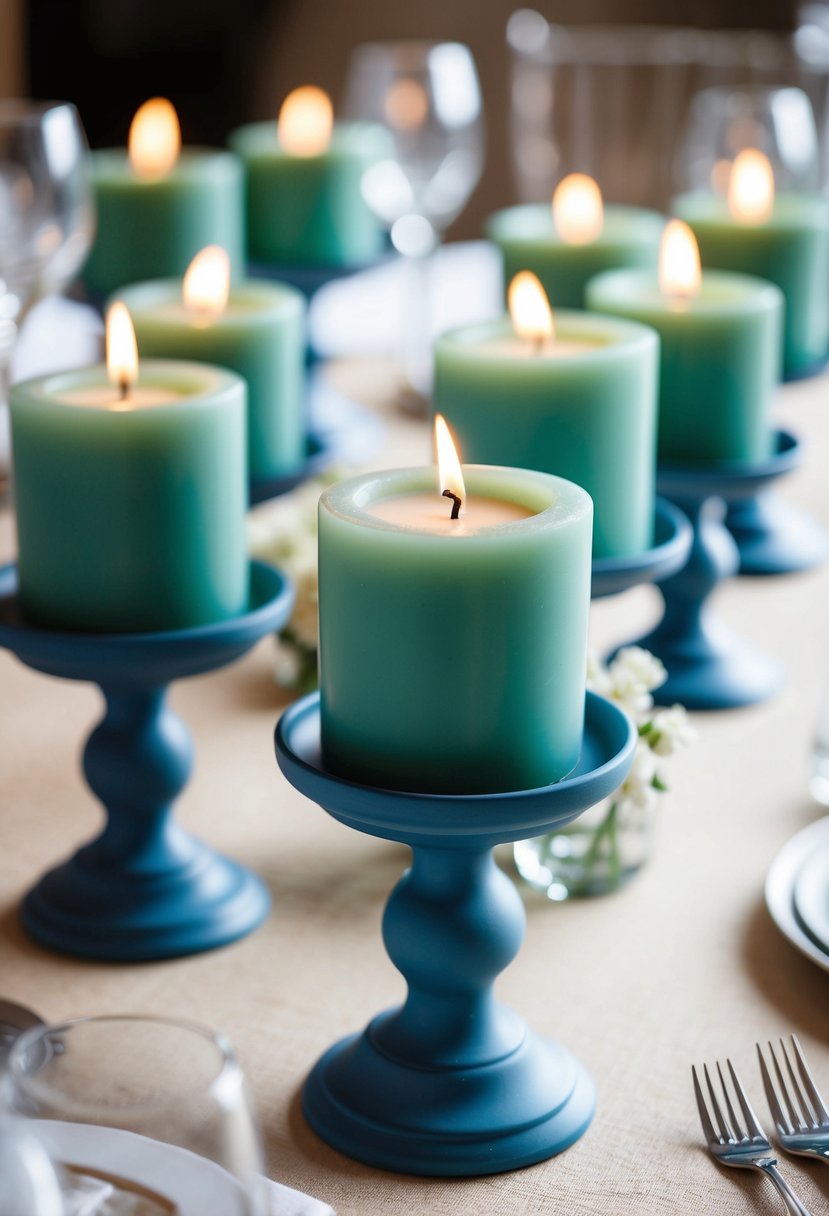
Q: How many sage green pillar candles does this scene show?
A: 9